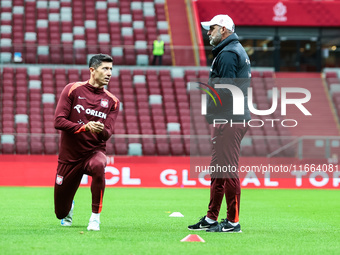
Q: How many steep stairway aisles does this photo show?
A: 2